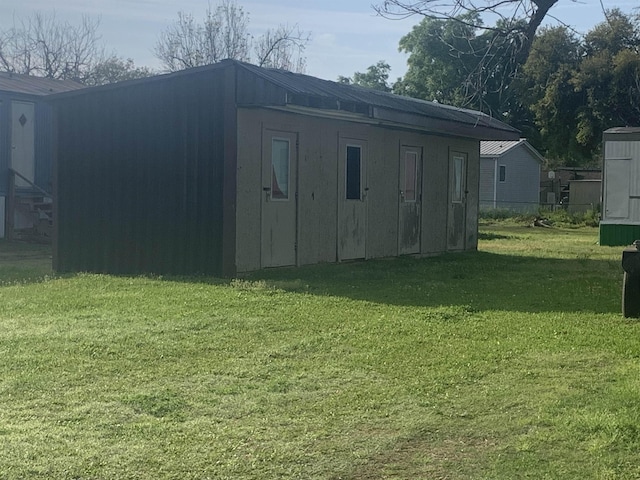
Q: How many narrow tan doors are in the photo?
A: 4